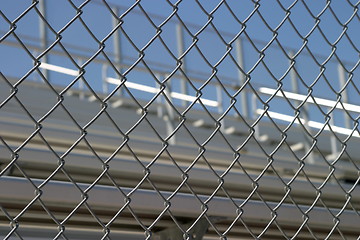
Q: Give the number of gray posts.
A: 6